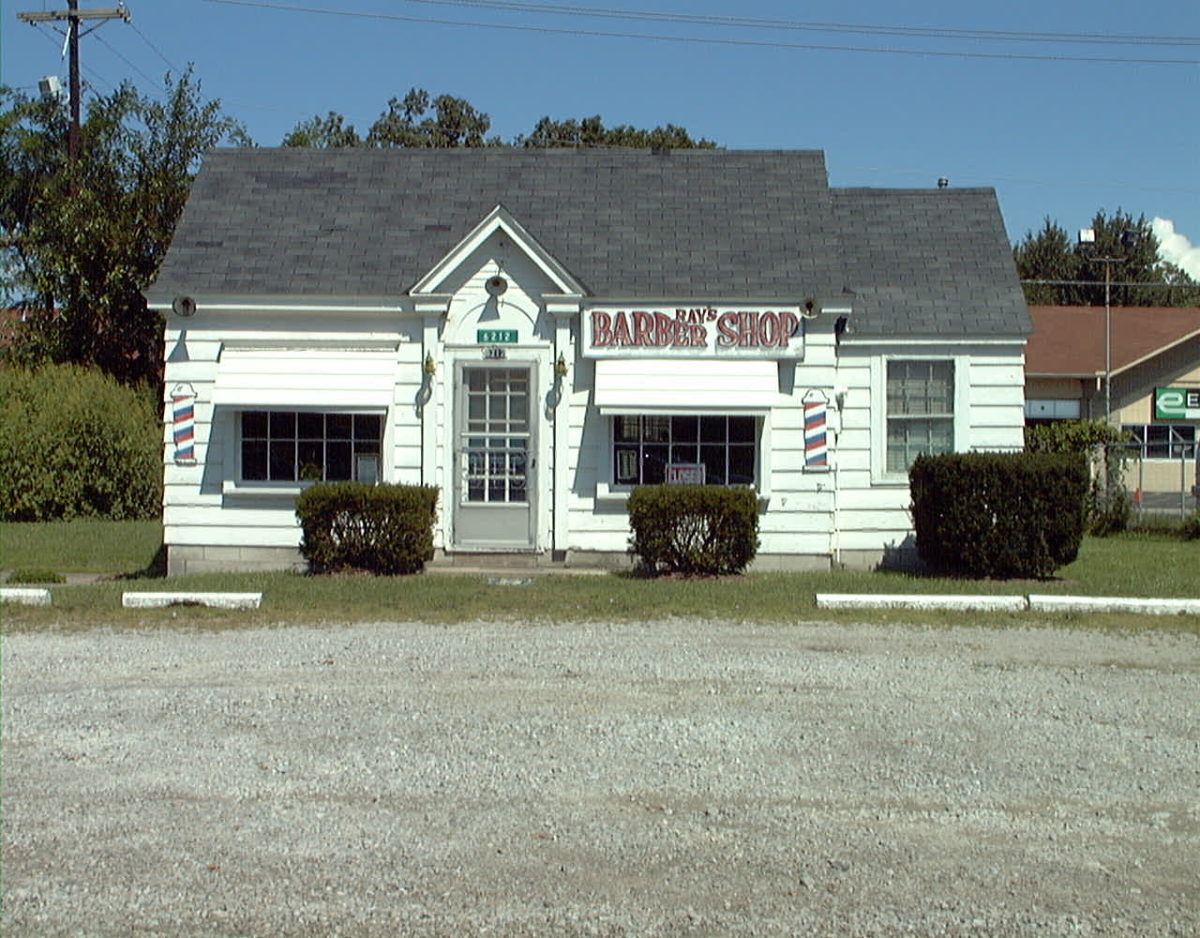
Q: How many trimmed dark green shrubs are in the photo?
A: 3